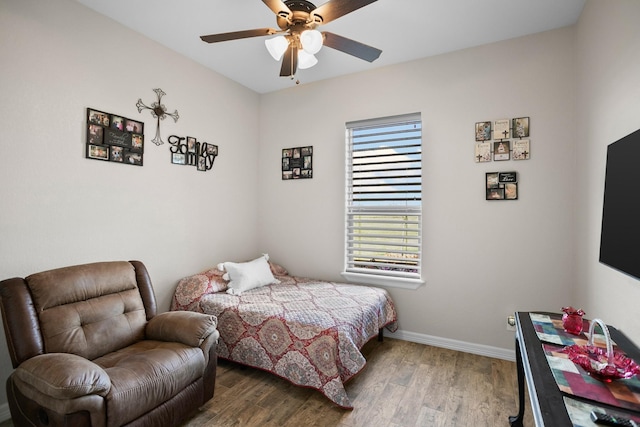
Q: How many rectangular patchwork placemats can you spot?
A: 3